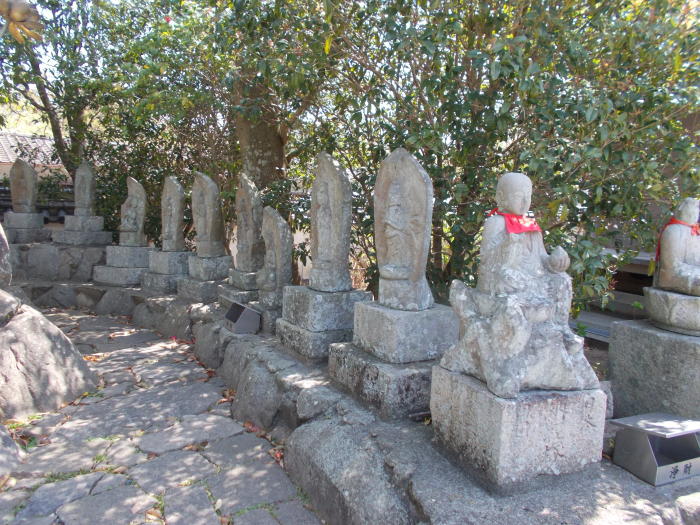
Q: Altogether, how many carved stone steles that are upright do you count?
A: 9